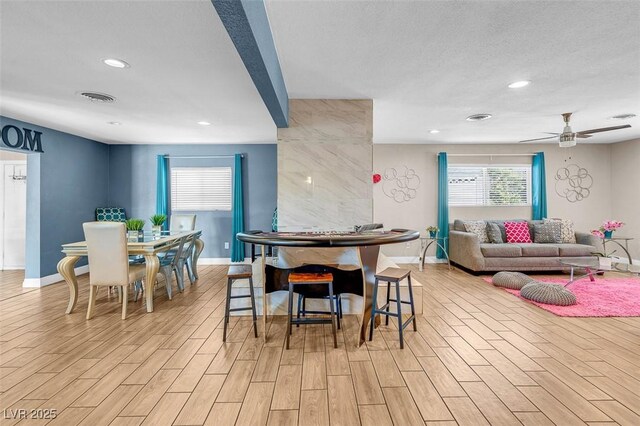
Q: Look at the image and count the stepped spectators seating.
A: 0